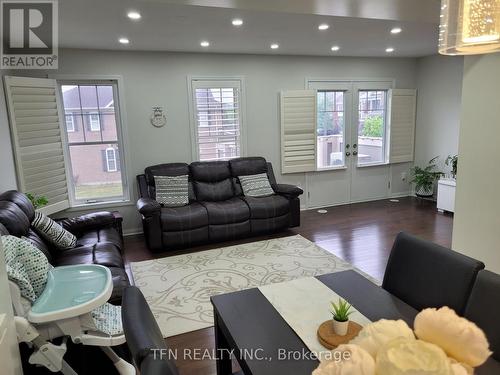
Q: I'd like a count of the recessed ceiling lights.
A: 9